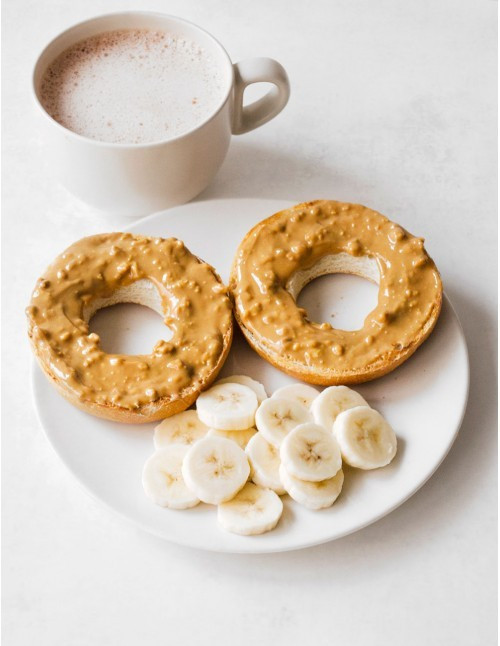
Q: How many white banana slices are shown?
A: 14